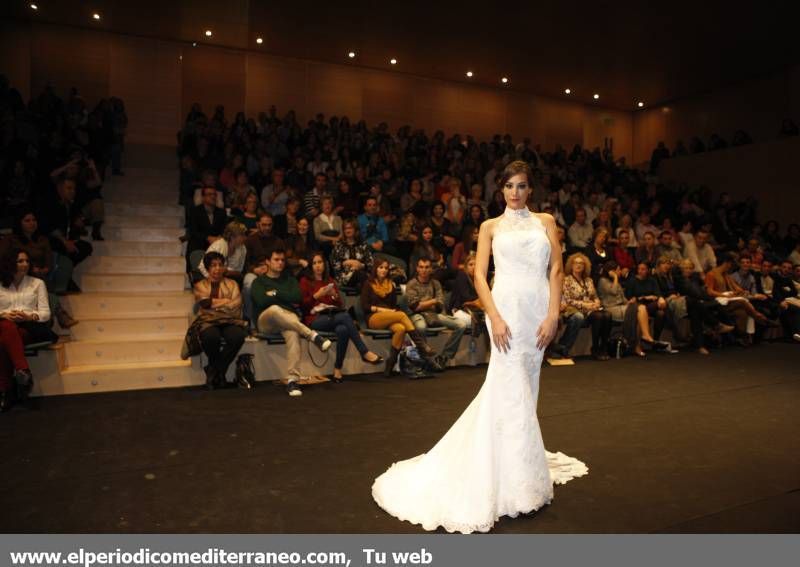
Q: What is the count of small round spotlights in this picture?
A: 11